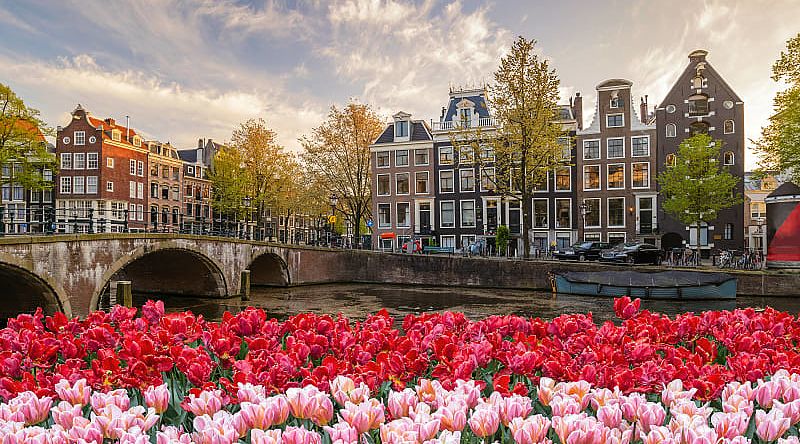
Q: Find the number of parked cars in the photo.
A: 2